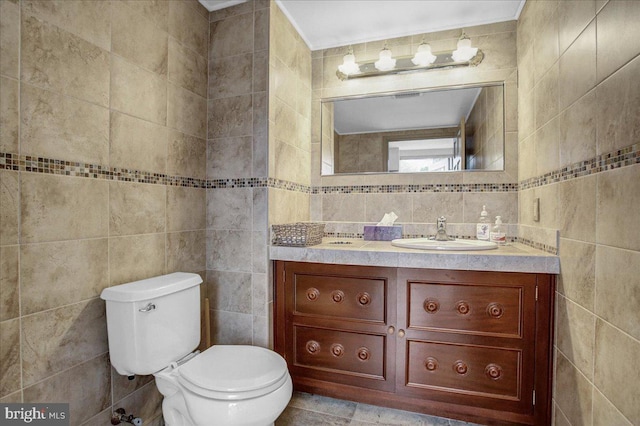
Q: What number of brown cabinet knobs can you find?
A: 12